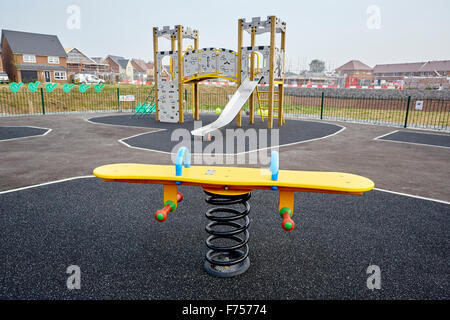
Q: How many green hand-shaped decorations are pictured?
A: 6